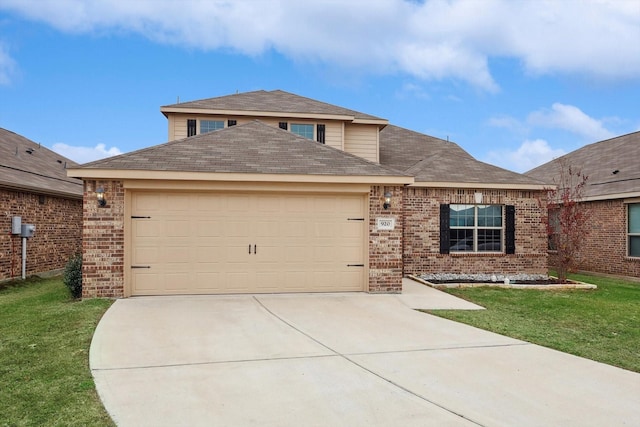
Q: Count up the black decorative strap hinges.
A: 4